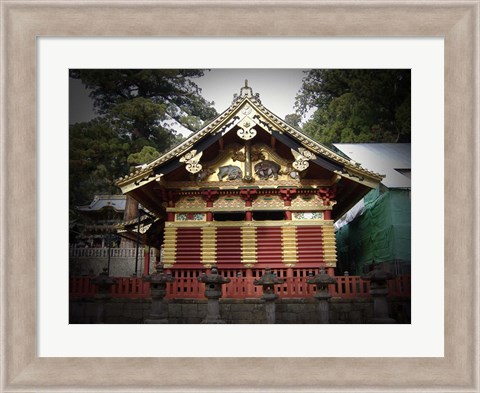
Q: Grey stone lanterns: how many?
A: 6